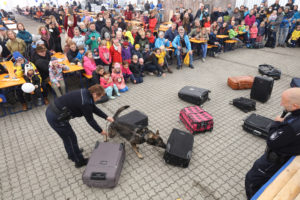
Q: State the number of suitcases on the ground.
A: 11